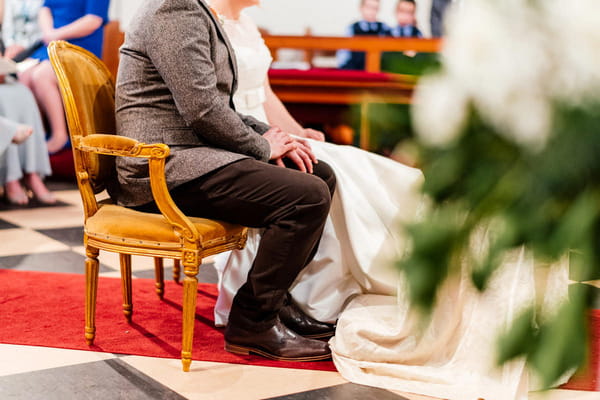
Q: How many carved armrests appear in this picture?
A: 1